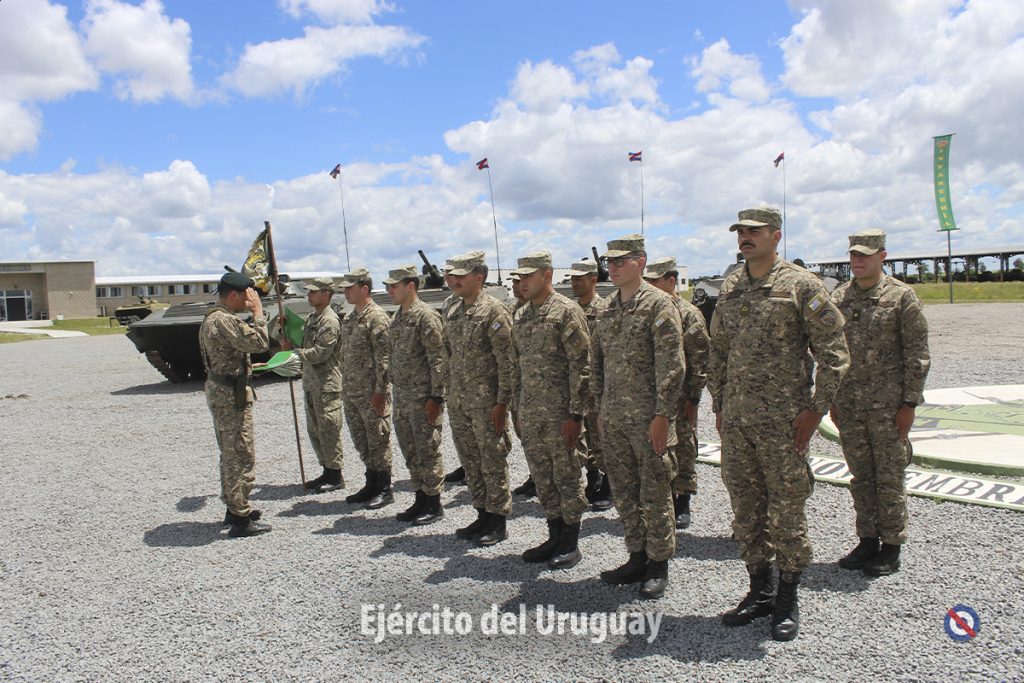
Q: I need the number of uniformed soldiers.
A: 13